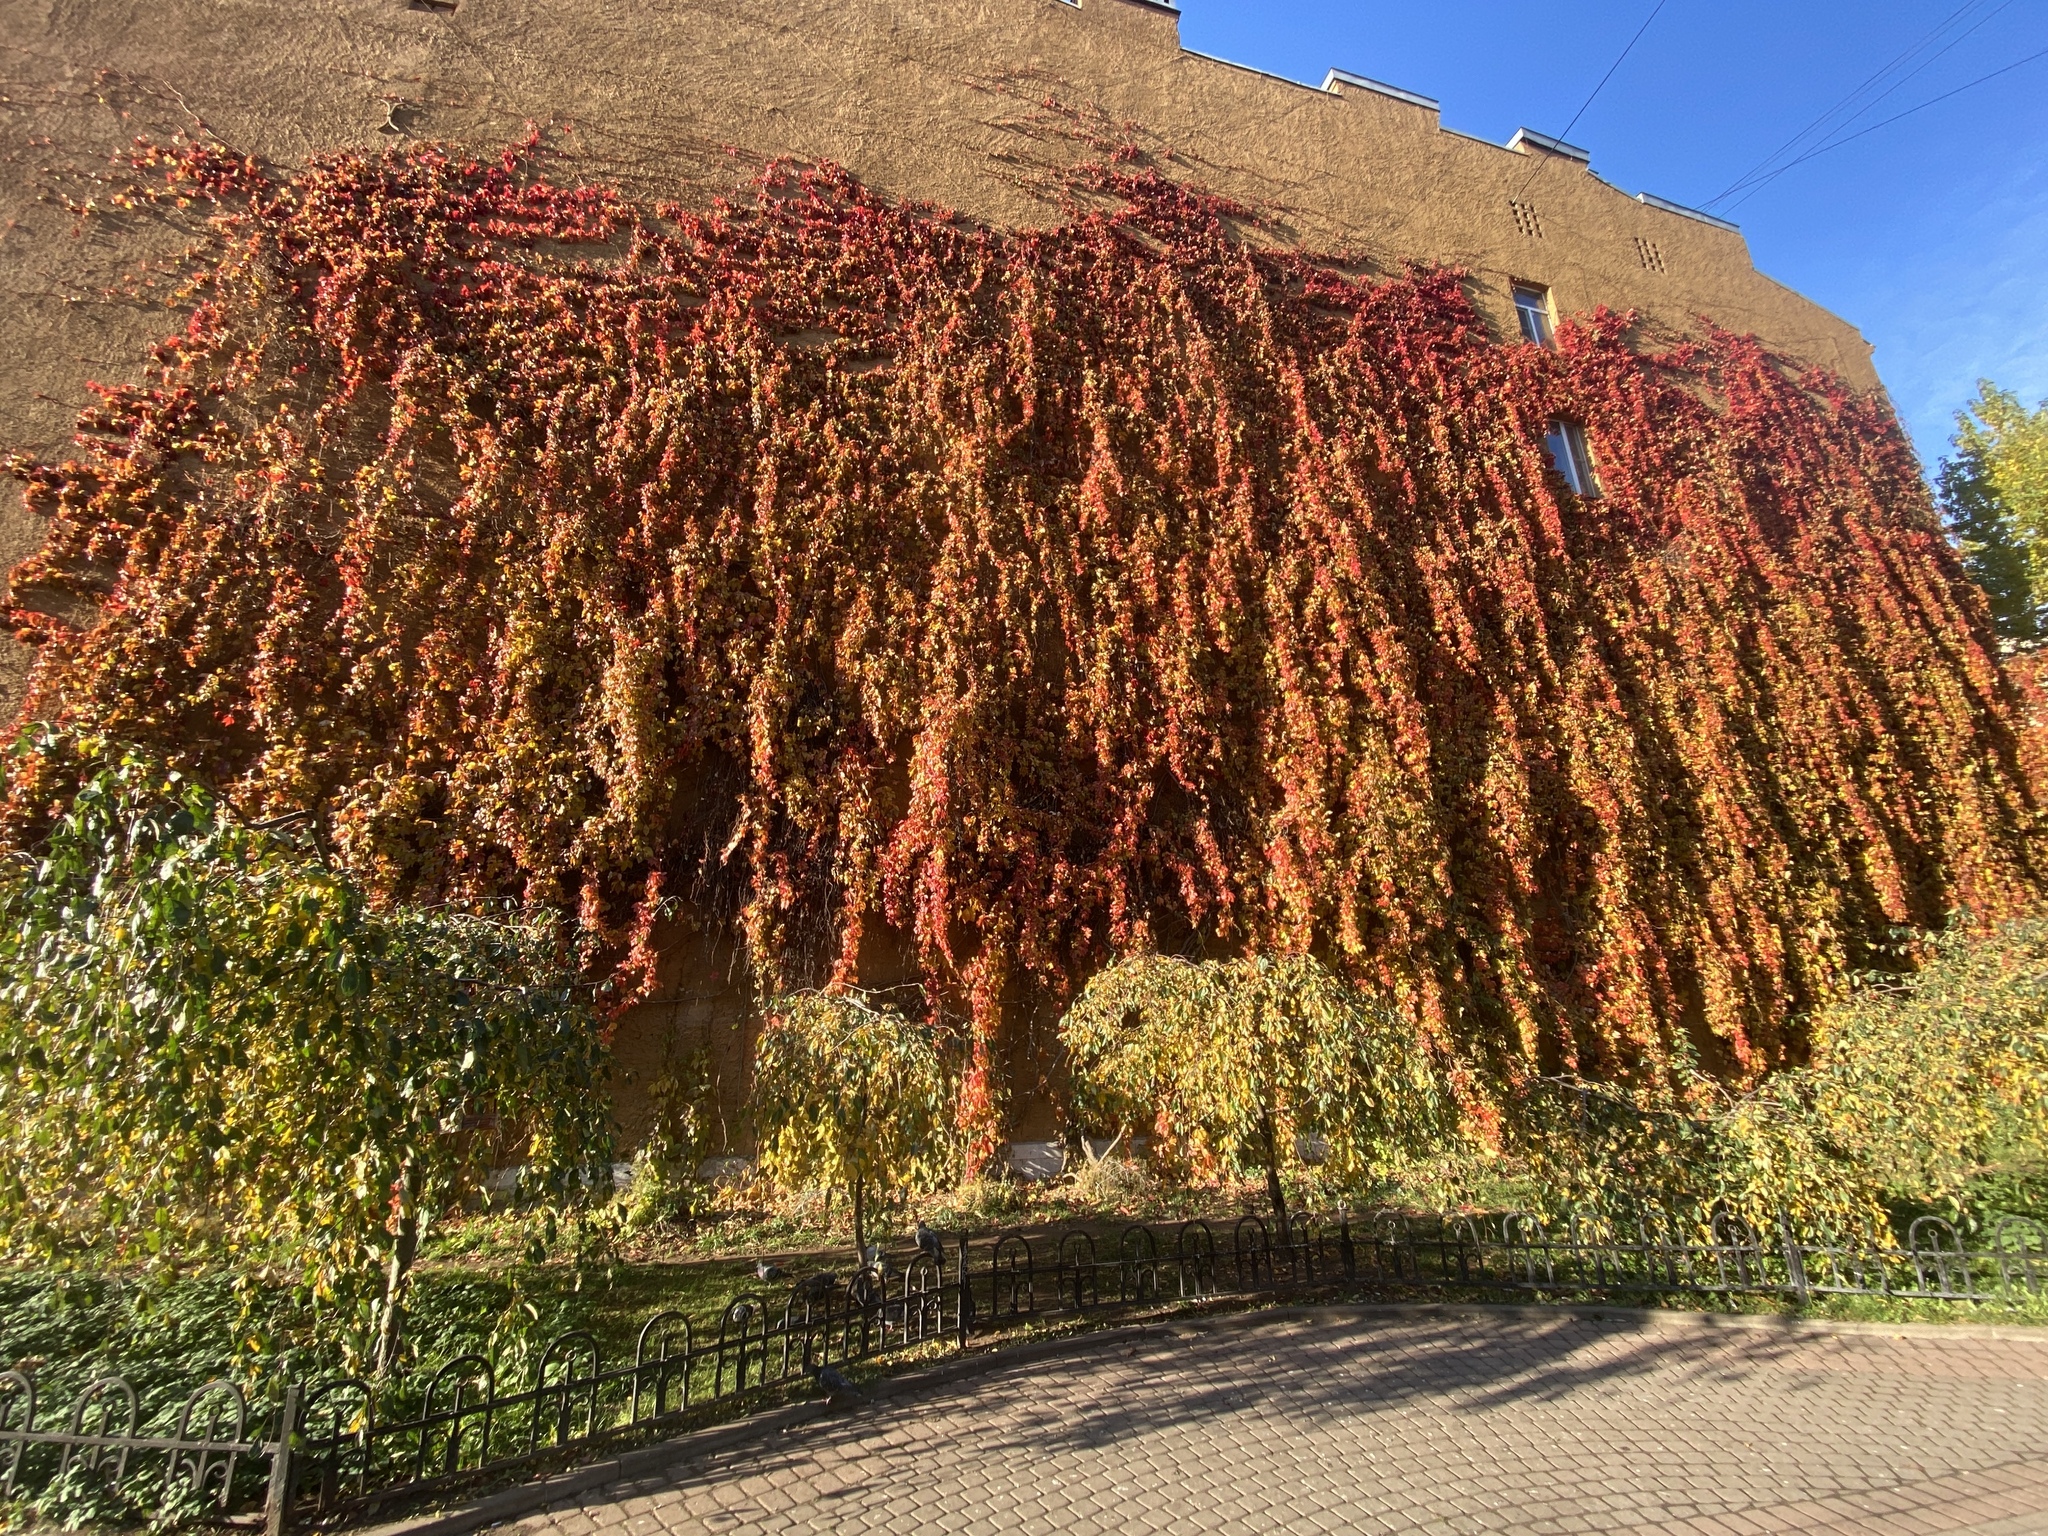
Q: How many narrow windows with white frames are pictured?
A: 2